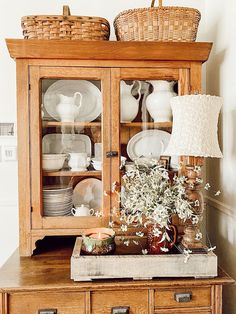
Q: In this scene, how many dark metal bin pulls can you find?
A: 3